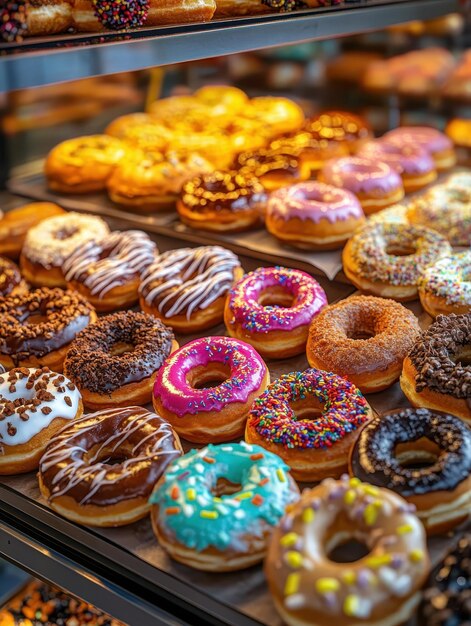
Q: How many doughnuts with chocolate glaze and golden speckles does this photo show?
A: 4